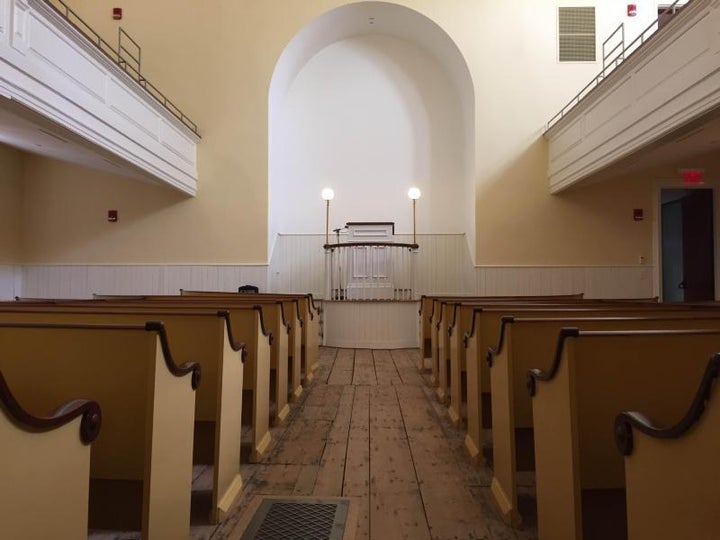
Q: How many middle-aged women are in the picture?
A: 0